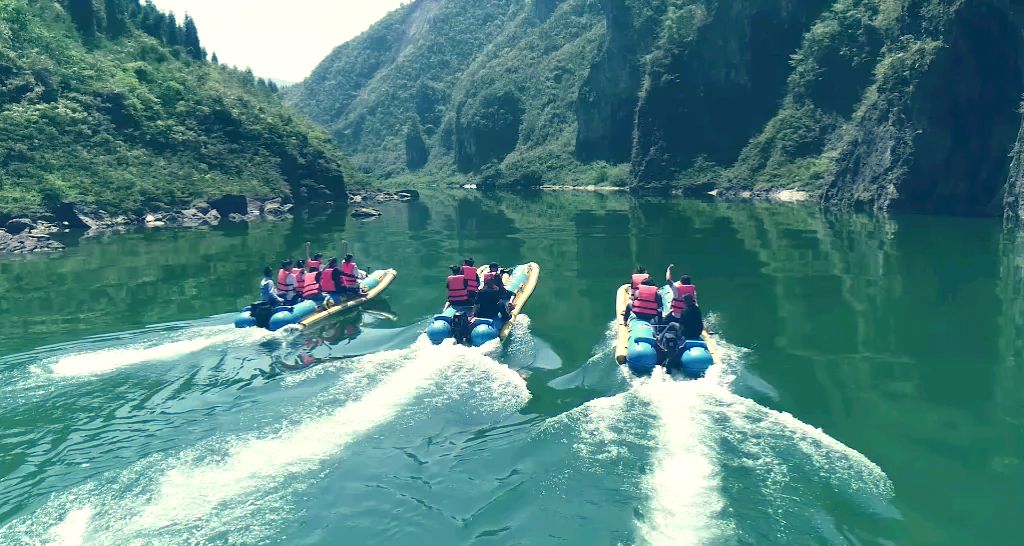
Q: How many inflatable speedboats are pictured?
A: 3